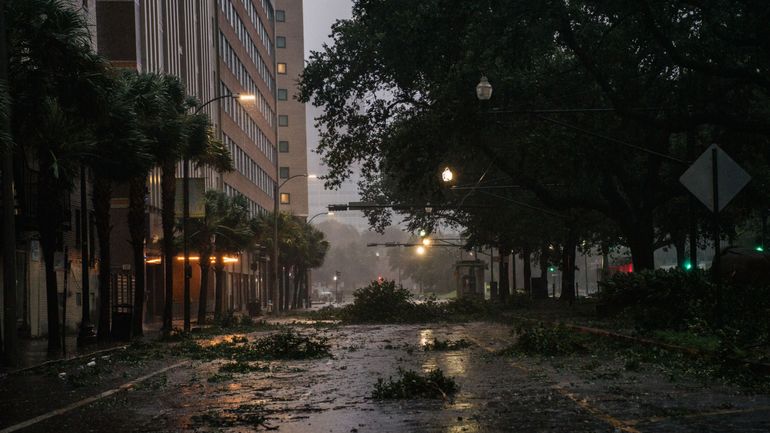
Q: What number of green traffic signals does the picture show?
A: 3